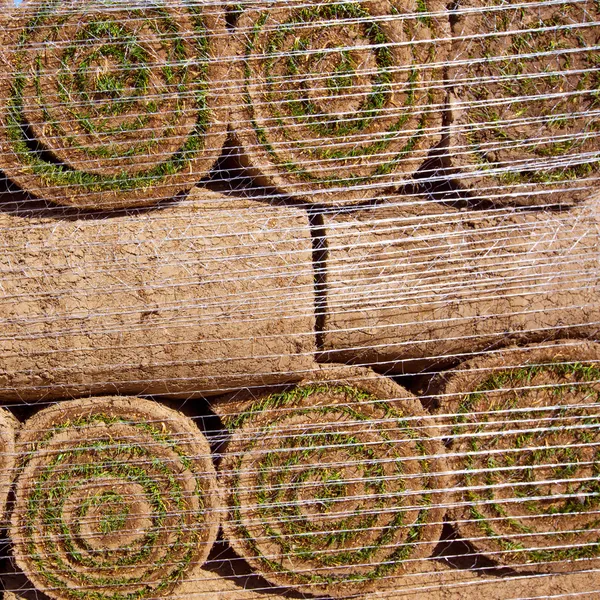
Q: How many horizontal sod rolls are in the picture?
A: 2